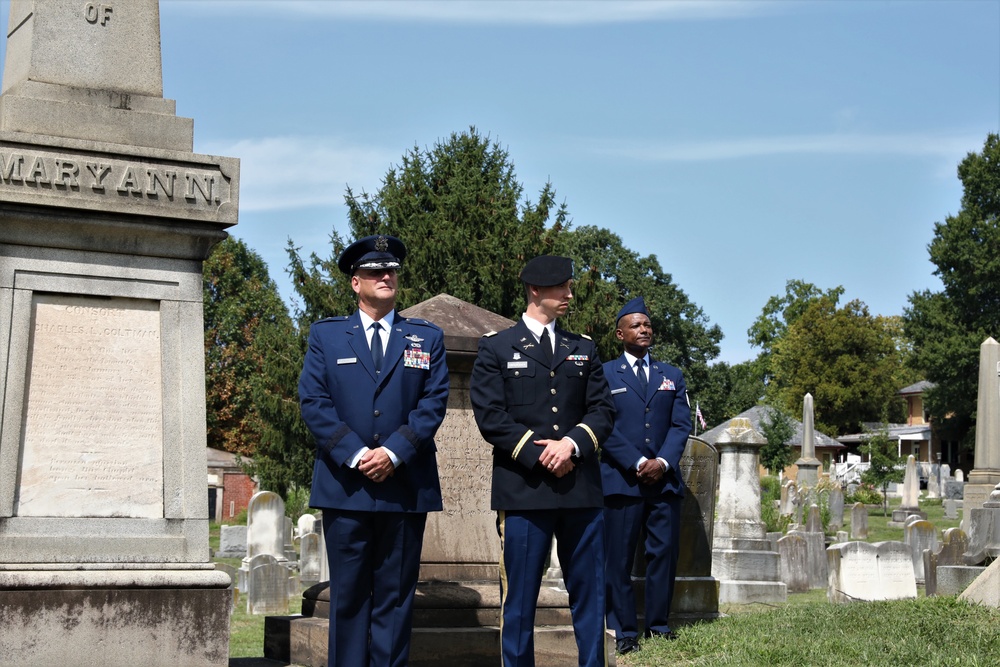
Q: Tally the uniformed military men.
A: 3